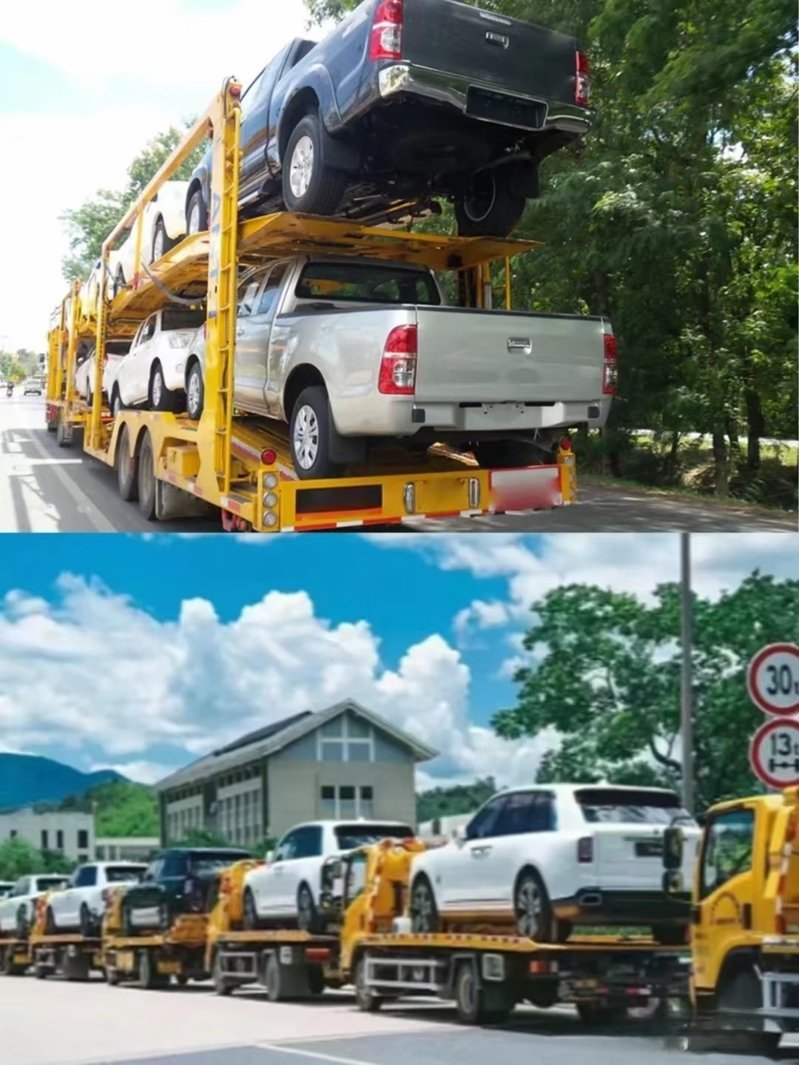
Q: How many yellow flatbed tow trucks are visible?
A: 6